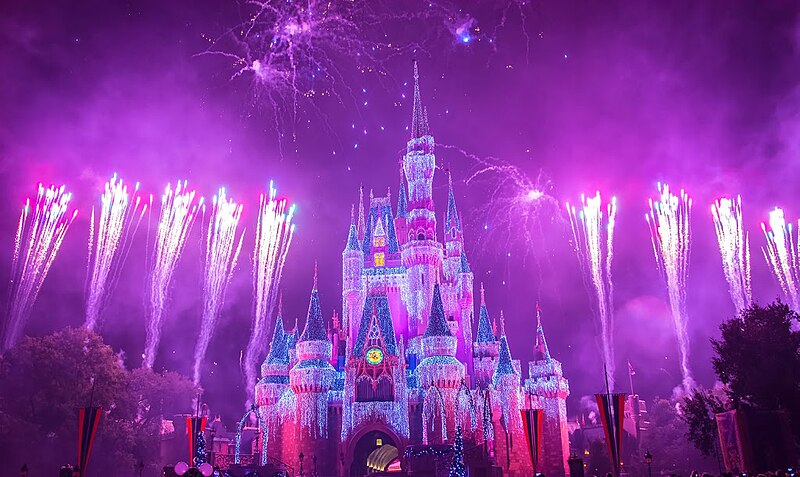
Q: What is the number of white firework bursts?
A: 9